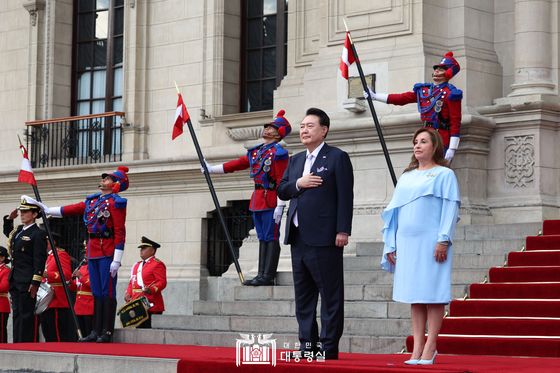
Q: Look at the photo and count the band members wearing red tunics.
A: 4